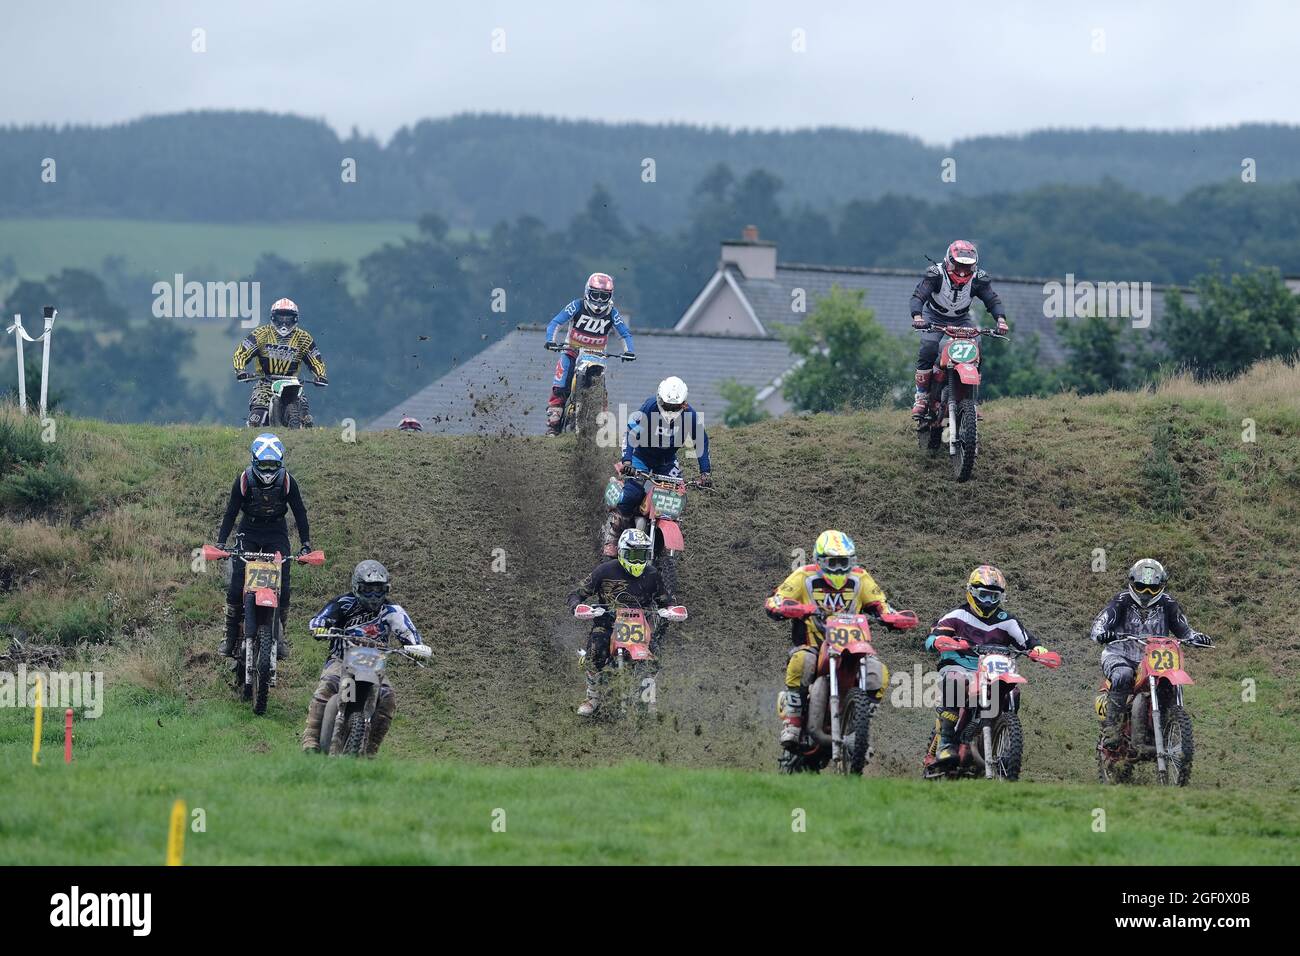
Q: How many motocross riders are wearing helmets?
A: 11